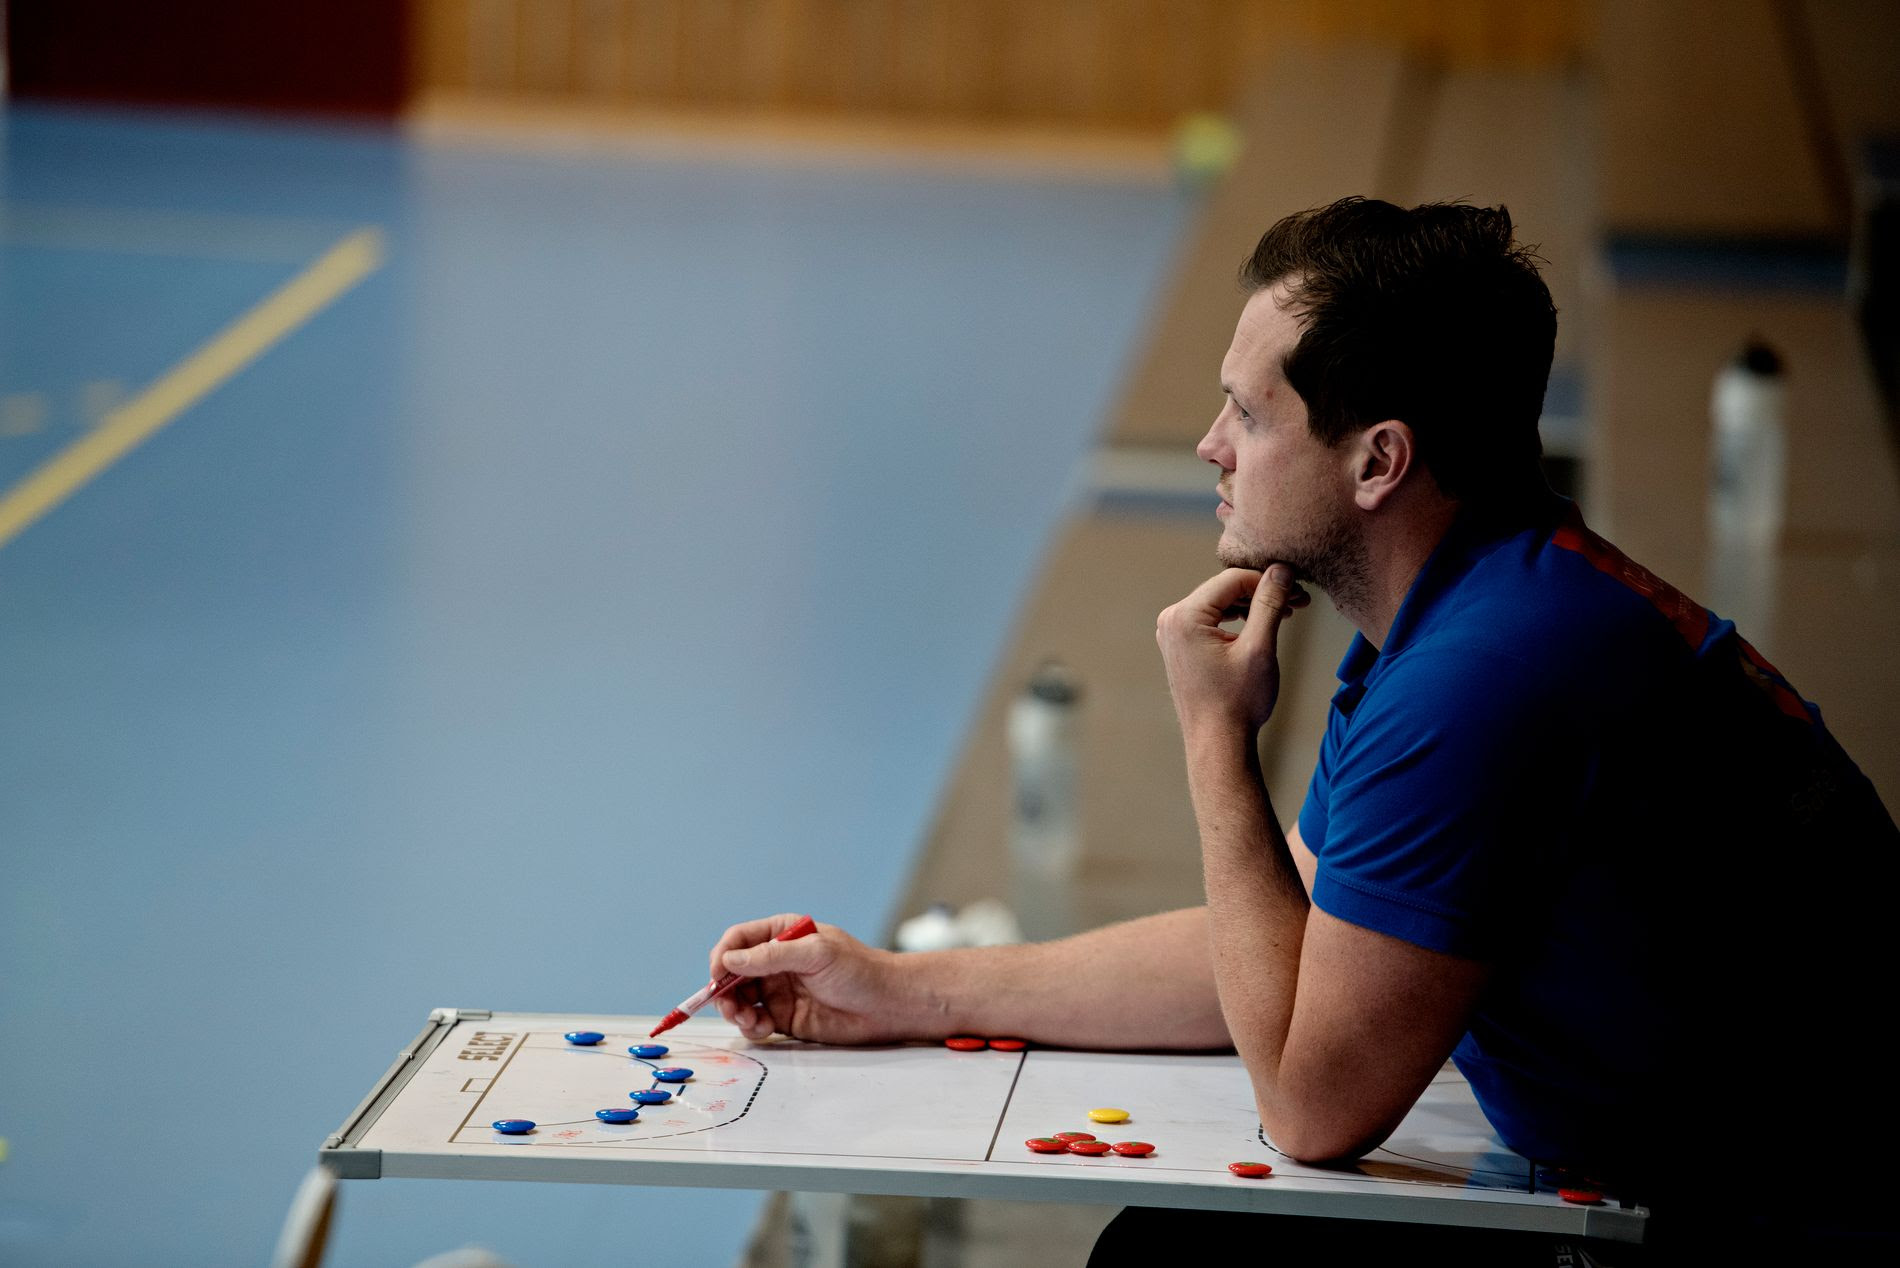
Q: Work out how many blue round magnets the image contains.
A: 6